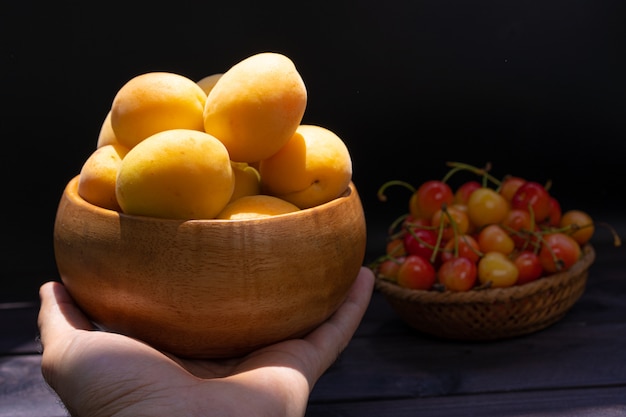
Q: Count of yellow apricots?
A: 9